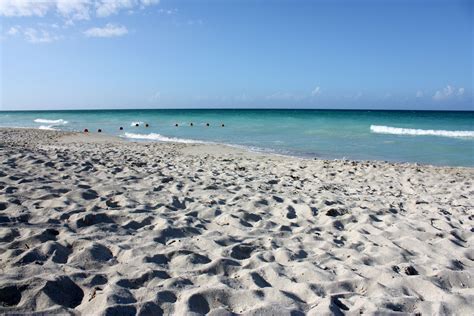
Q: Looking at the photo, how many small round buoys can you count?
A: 9